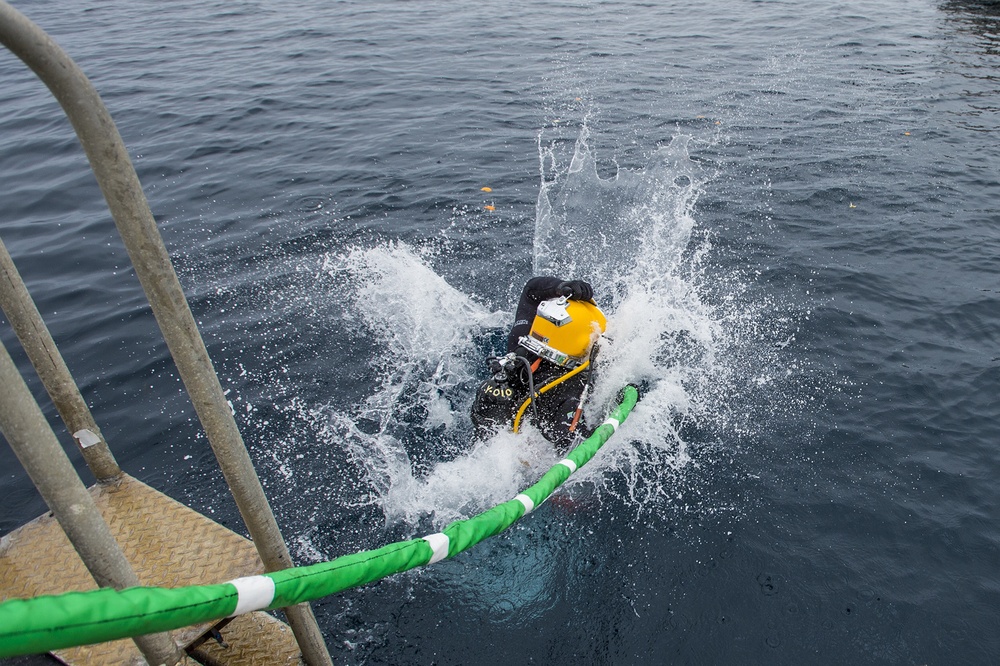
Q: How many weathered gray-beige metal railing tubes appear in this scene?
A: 3